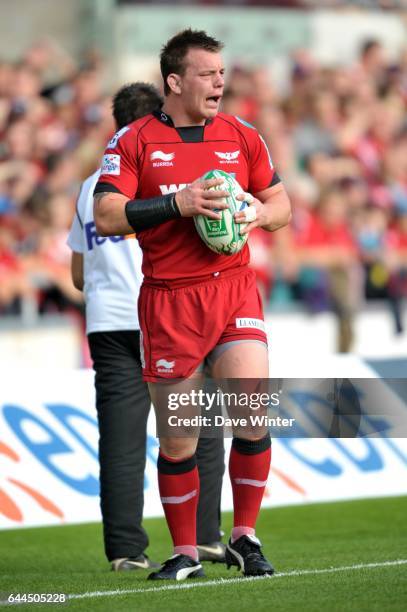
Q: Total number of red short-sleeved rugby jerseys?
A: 1